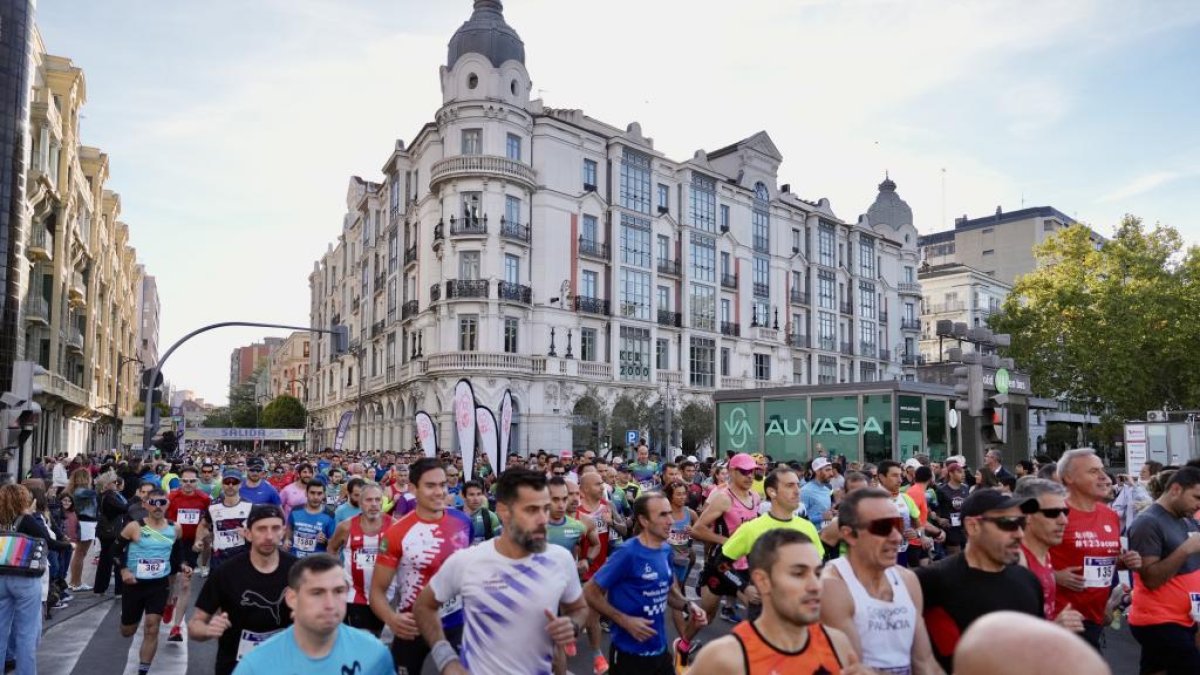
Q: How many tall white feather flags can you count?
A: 4